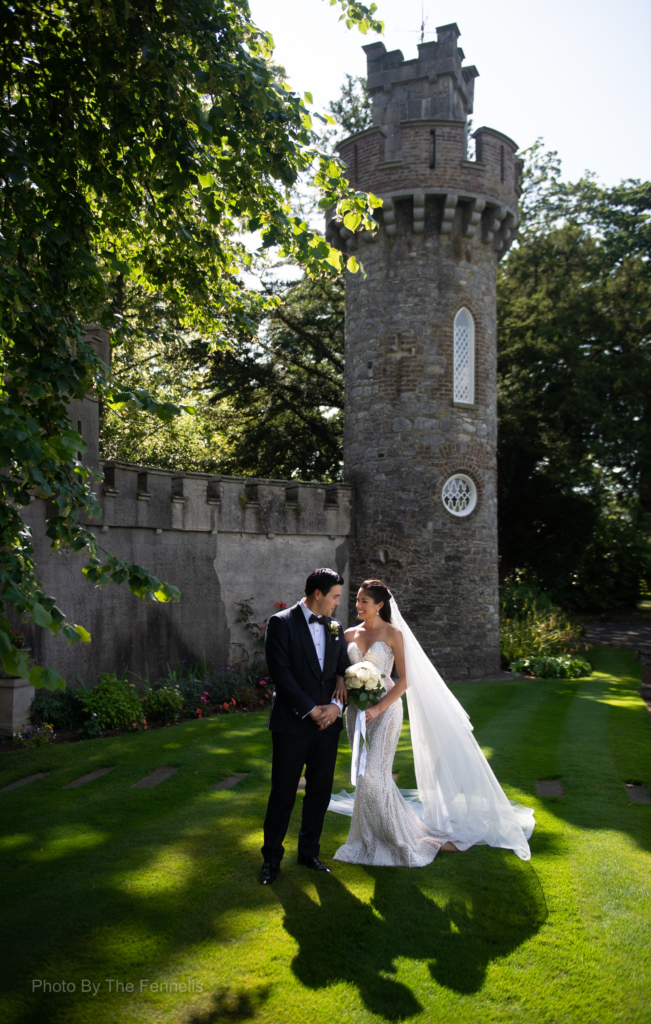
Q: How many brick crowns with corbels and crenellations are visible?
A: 1